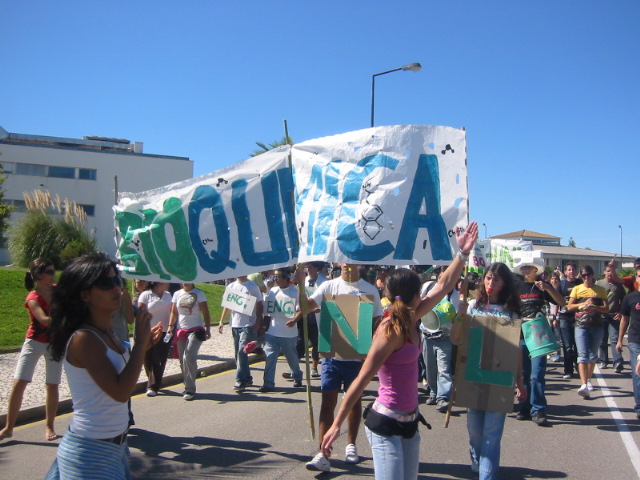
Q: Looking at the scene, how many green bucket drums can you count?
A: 2